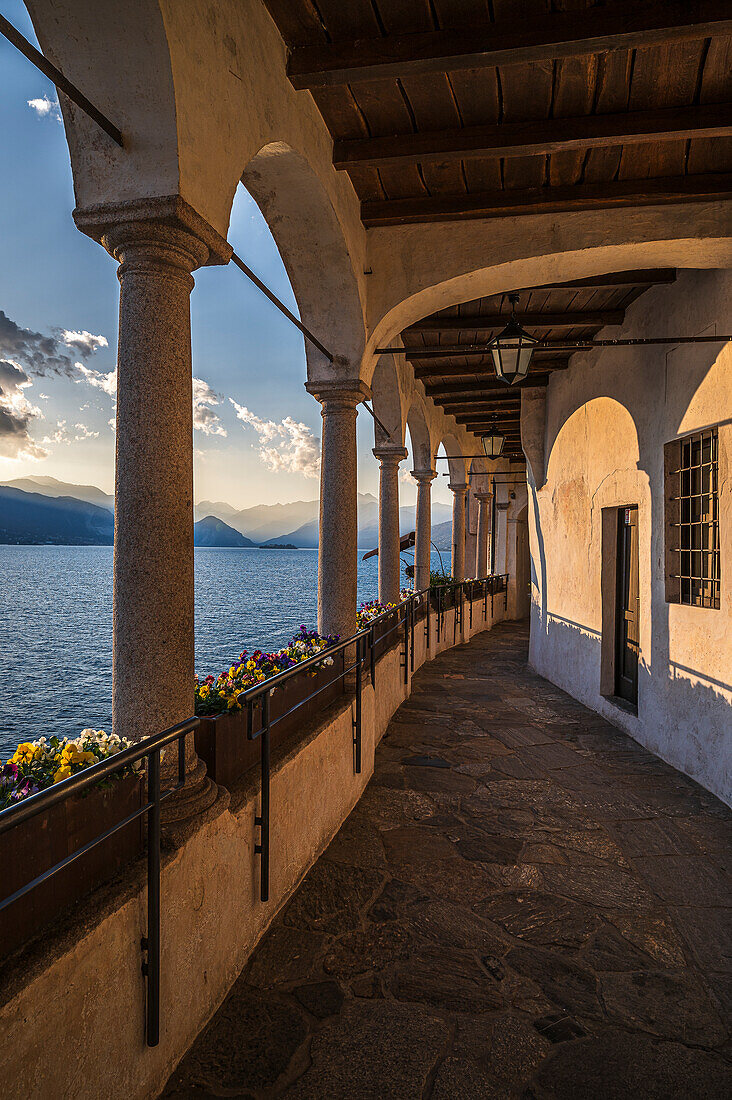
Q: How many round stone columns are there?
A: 6